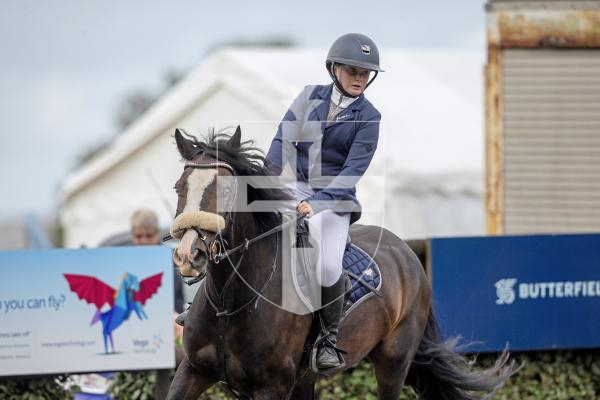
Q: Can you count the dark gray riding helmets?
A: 1